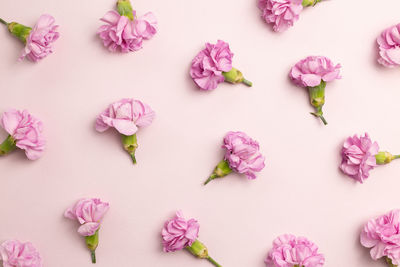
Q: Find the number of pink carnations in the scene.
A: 15